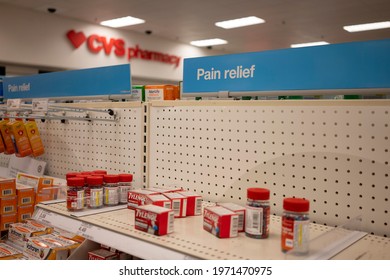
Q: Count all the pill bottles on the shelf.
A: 11